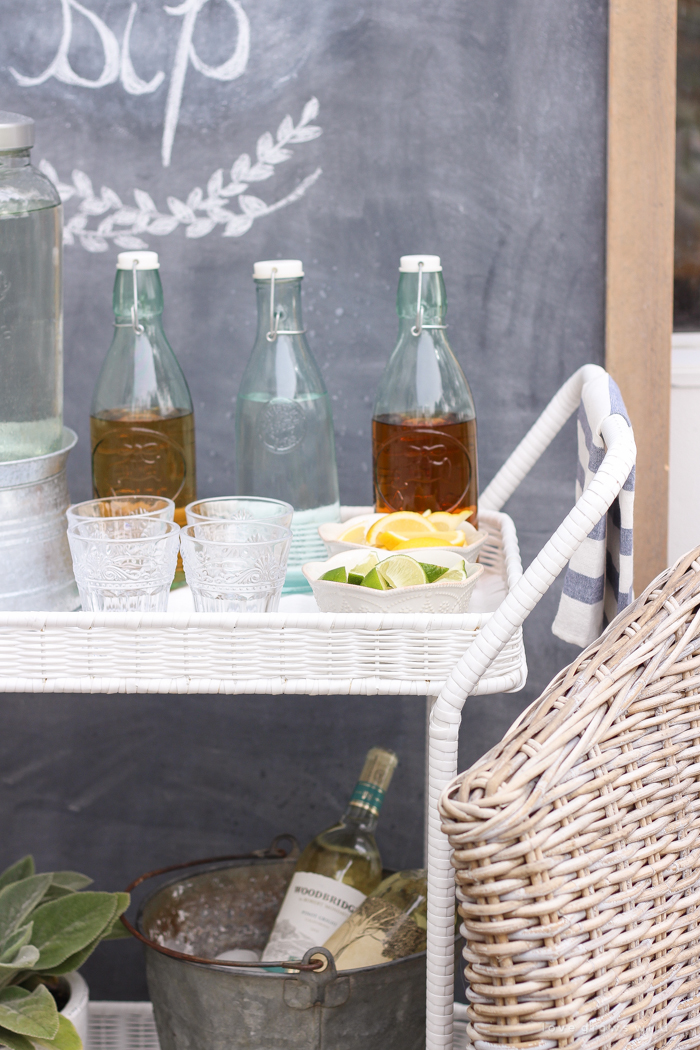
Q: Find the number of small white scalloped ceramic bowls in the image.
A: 2